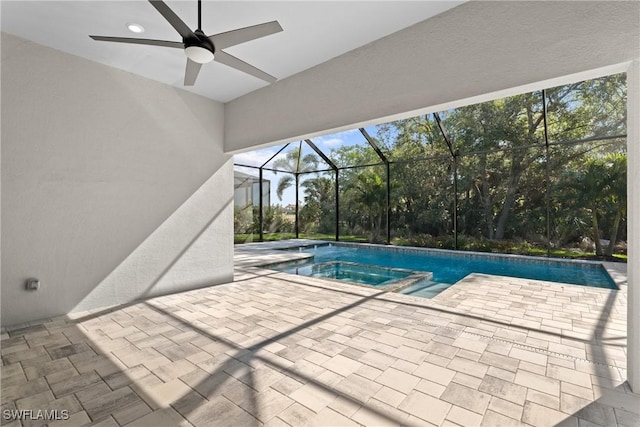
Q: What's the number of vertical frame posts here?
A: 6